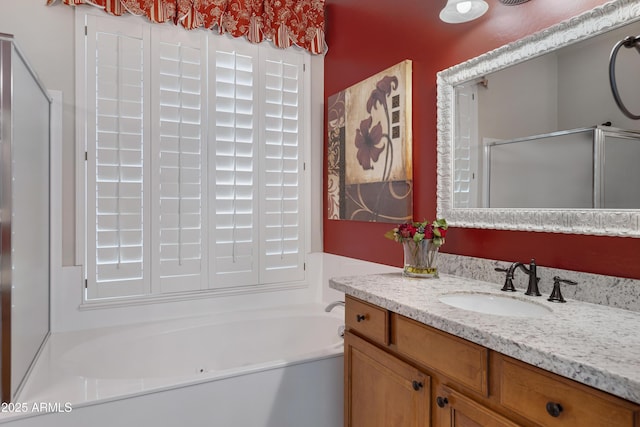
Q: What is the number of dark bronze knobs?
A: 4